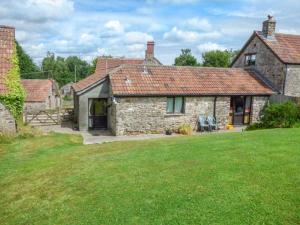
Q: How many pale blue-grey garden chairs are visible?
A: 2